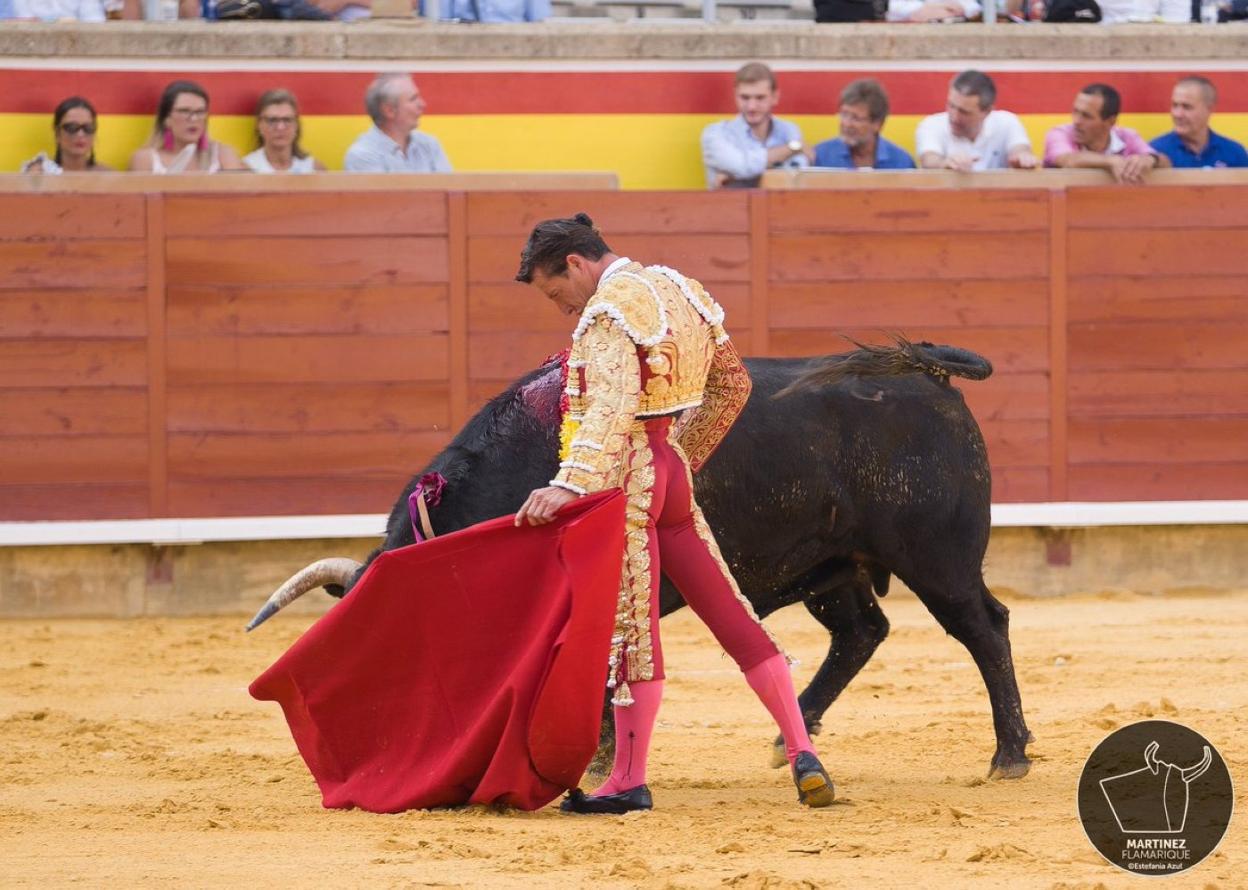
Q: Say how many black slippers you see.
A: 2